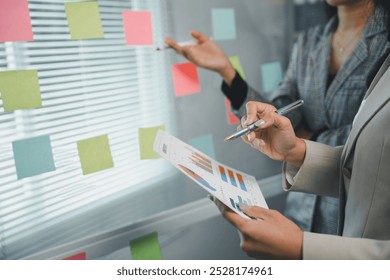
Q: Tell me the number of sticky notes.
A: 15